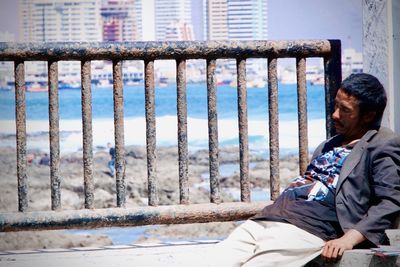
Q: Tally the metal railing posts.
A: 11